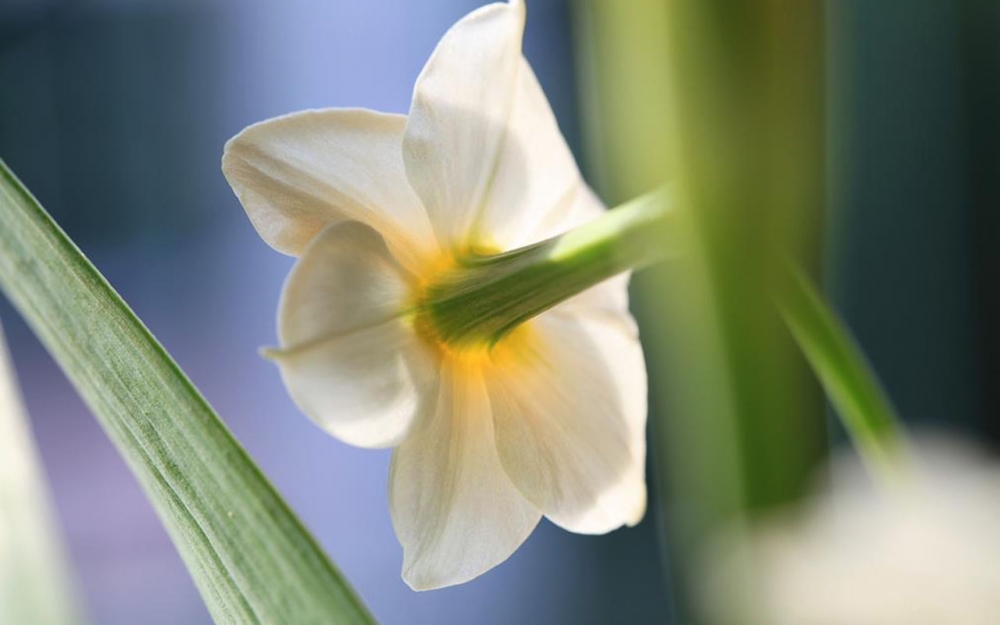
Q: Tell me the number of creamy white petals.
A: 6